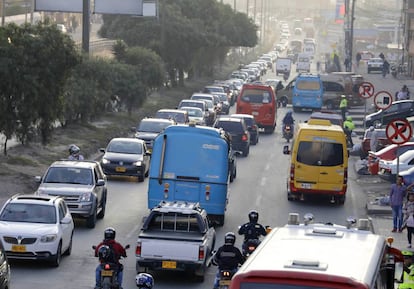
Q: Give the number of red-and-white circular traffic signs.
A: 3